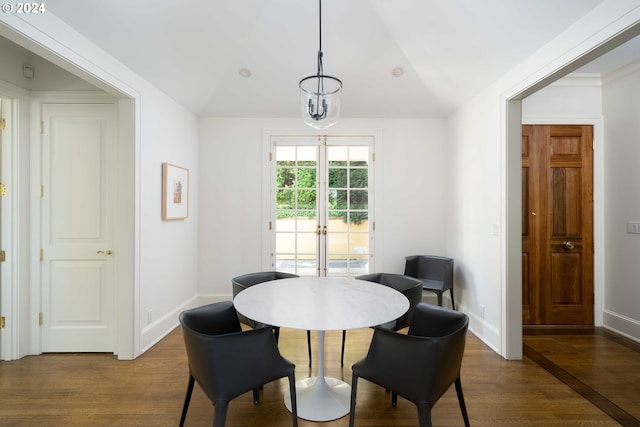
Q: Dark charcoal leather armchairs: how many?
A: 5